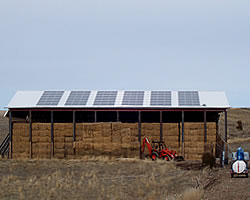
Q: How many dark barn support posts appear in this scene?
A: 11